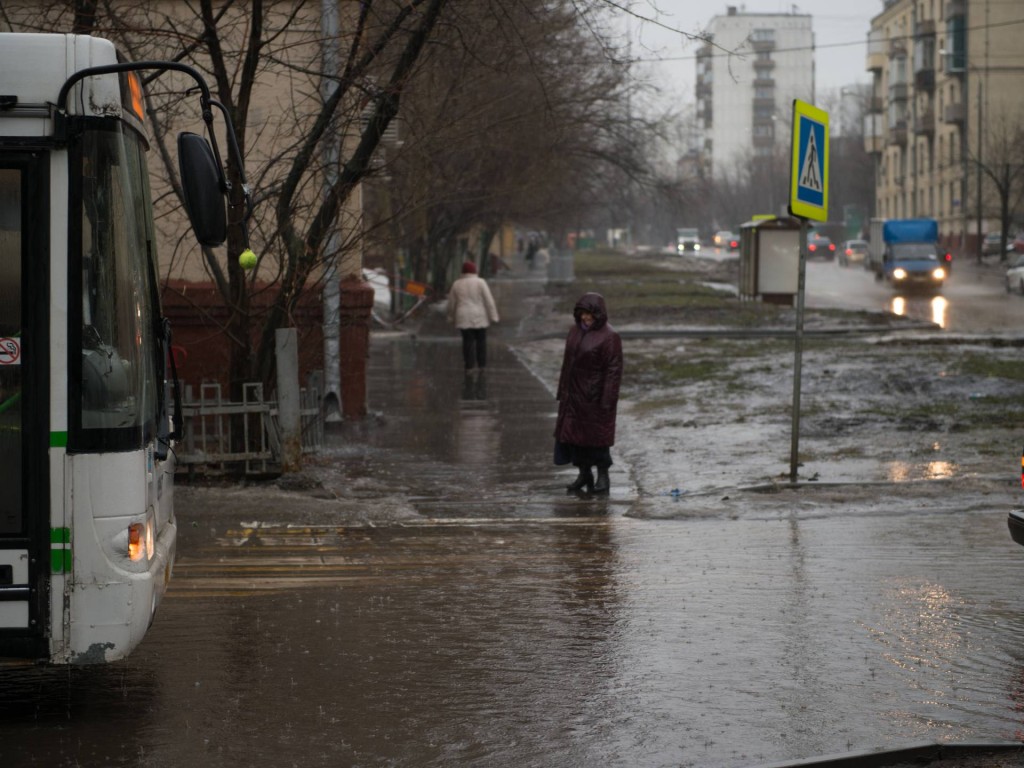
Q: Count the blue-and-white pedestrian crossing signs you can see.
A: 1